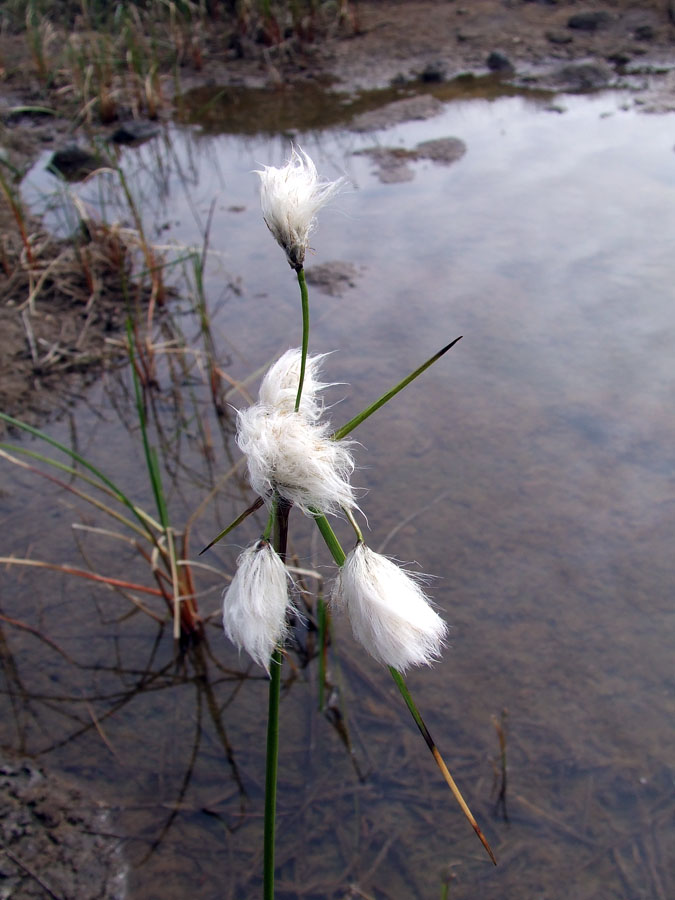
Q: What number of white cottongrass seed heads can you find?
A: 5